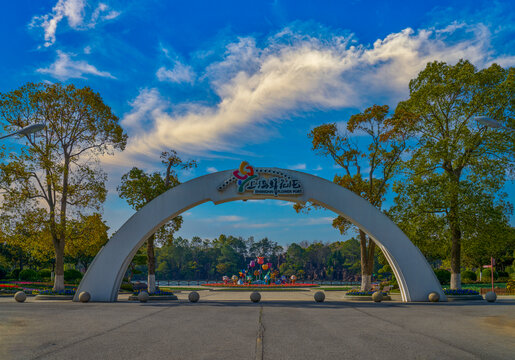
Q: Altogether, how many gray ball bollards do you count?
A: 9